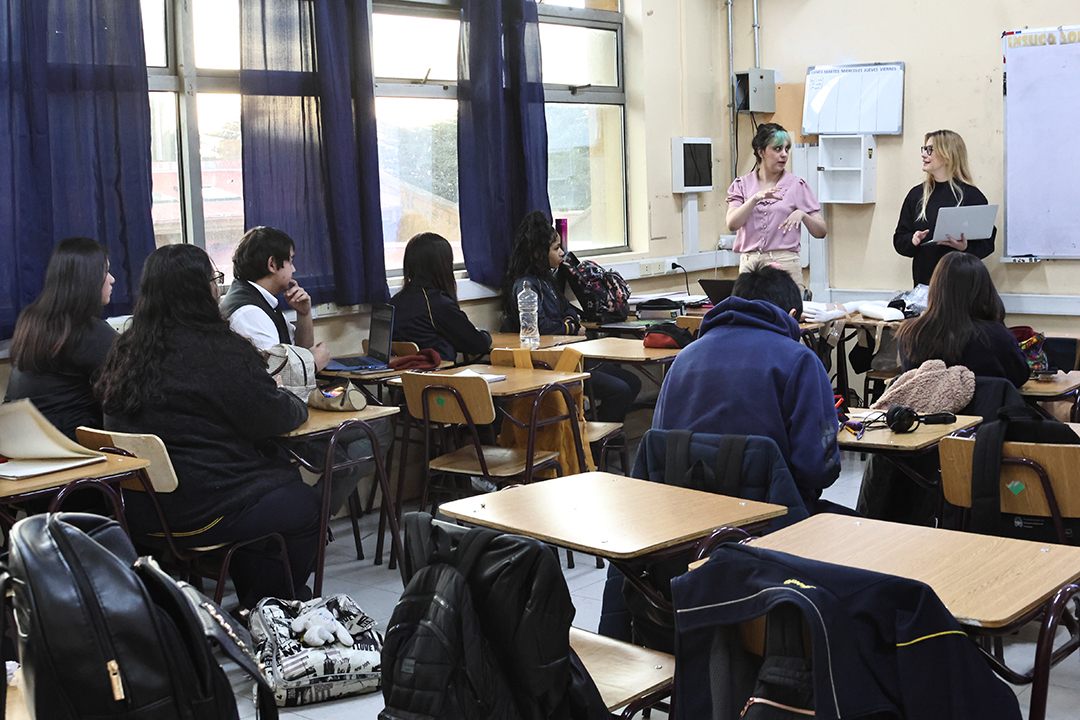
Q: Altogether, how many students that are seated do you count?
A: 7